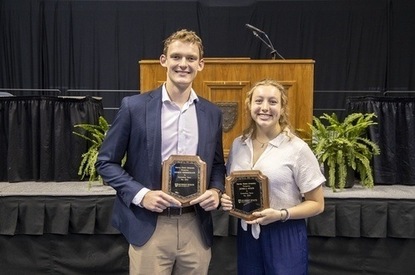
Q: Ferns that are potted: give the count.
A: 2